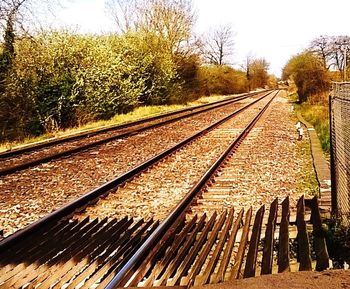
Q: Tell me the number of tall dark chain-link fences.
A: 1